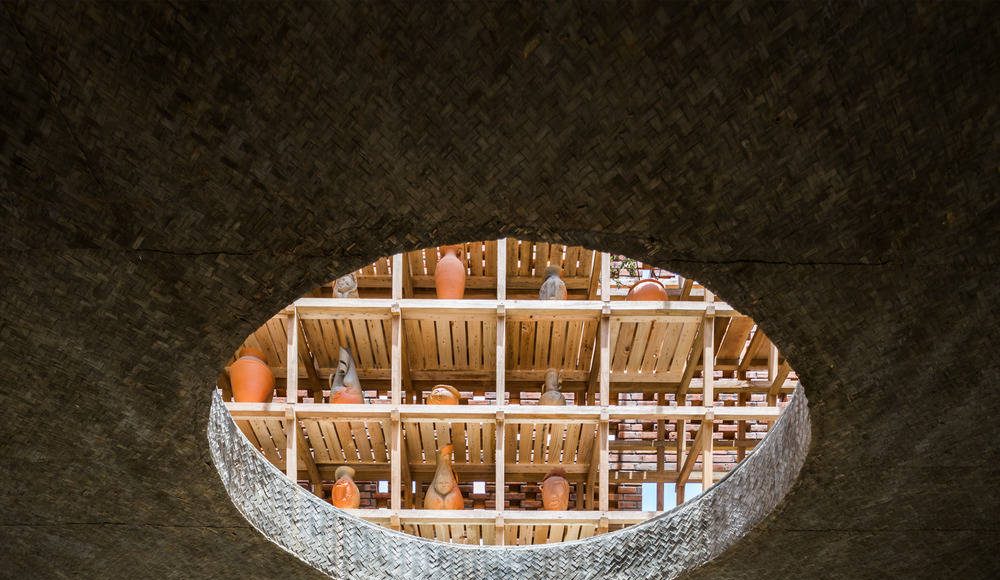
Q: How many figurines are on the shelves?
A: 11